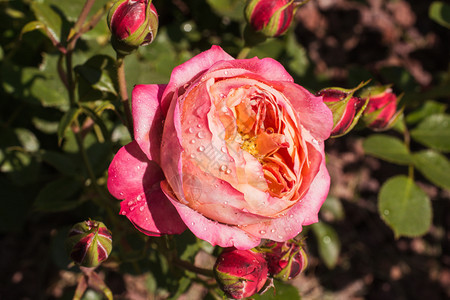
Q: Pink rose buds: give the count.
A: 7